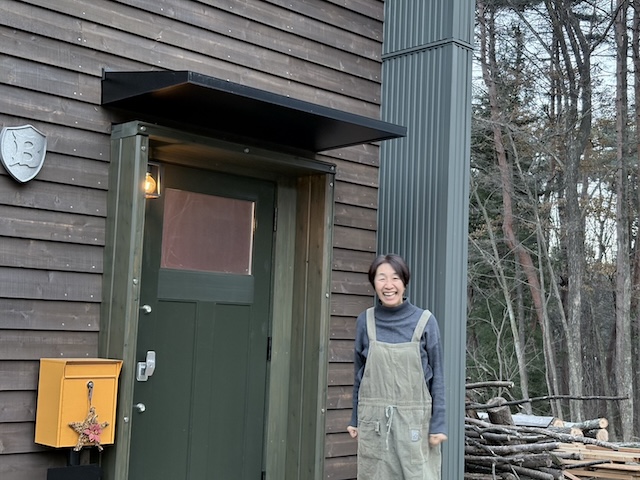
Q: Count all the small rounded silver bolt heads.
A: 9